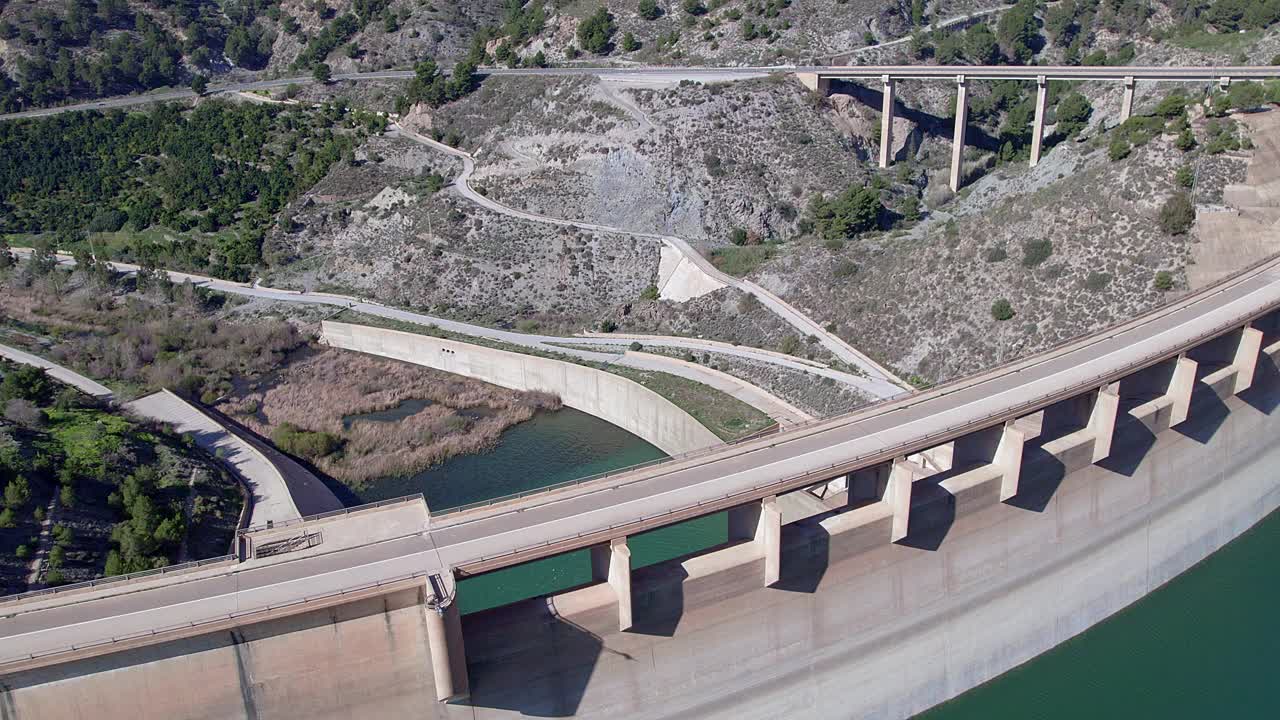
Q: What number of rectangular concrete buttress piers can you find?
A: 7